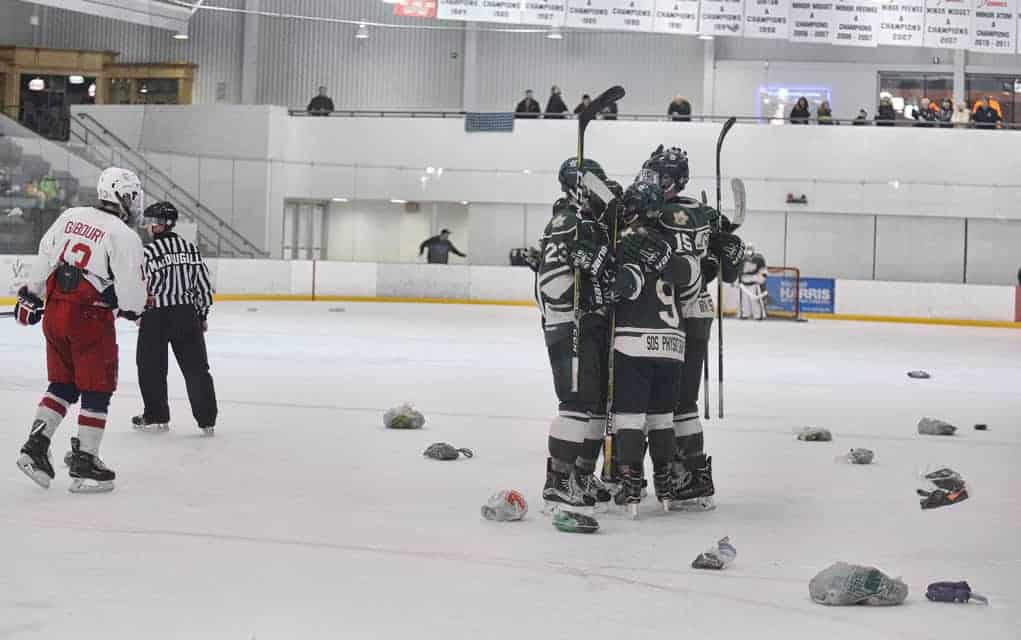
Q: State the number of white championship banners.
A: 13